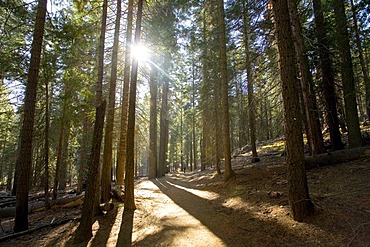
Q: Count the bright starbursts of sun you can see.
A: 1